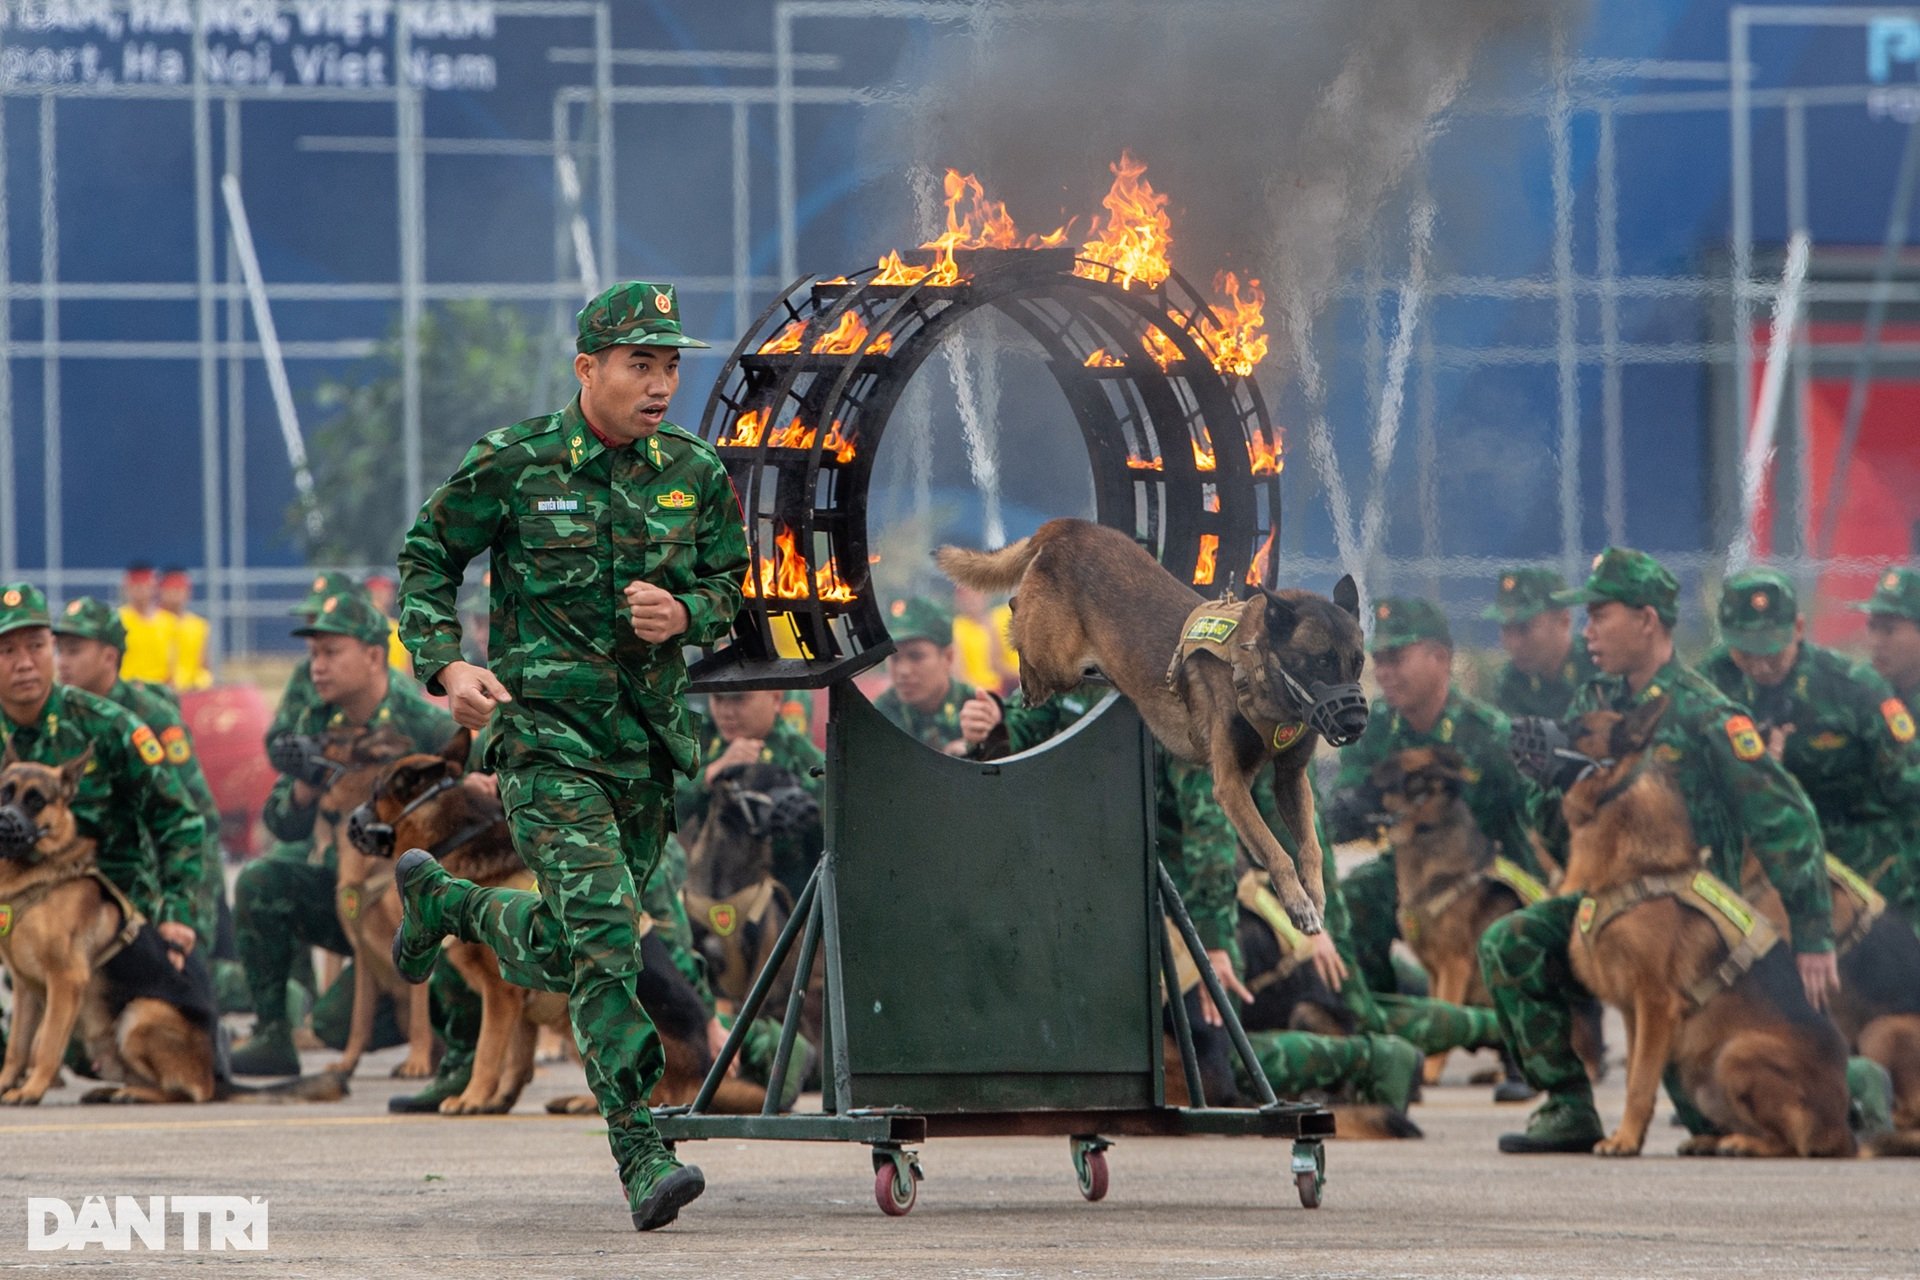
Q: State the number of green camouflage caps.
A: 11